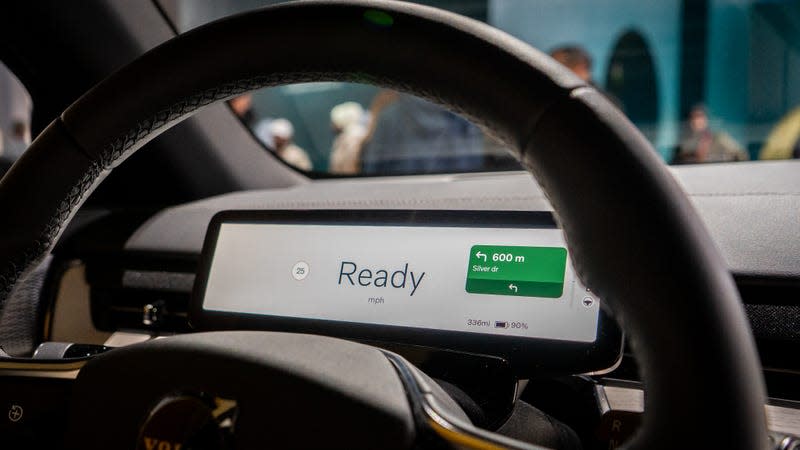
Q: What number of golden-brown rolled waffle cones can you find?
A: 0